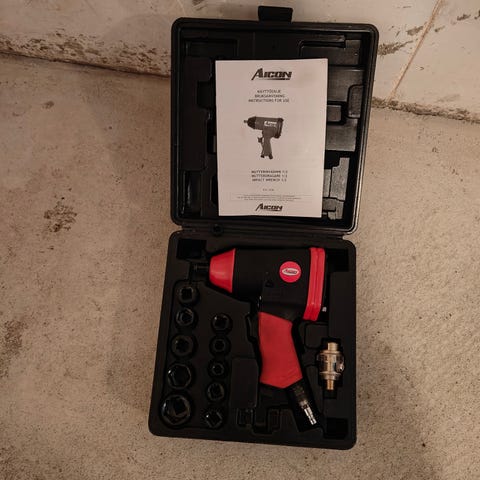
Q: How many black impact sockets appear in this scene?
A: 10